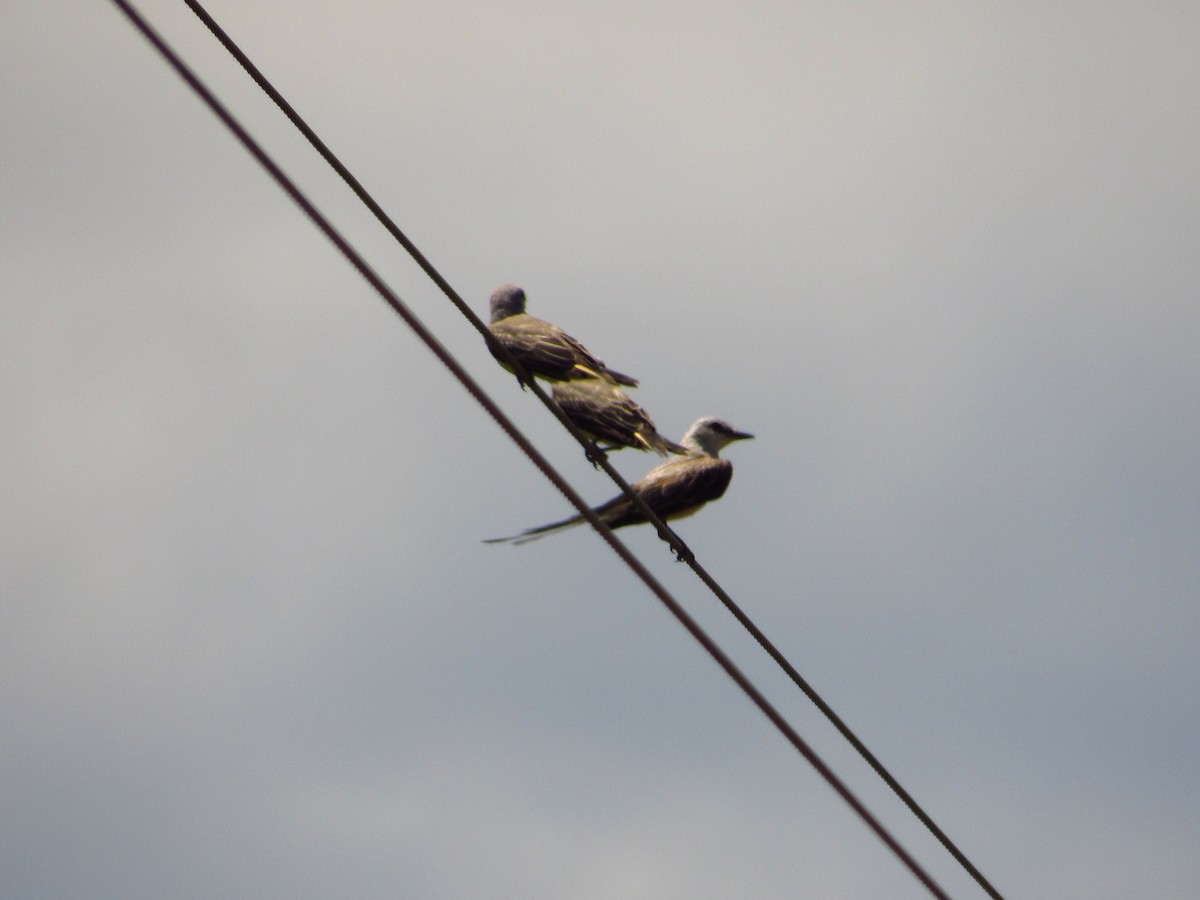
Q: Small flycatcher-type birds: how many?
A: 3